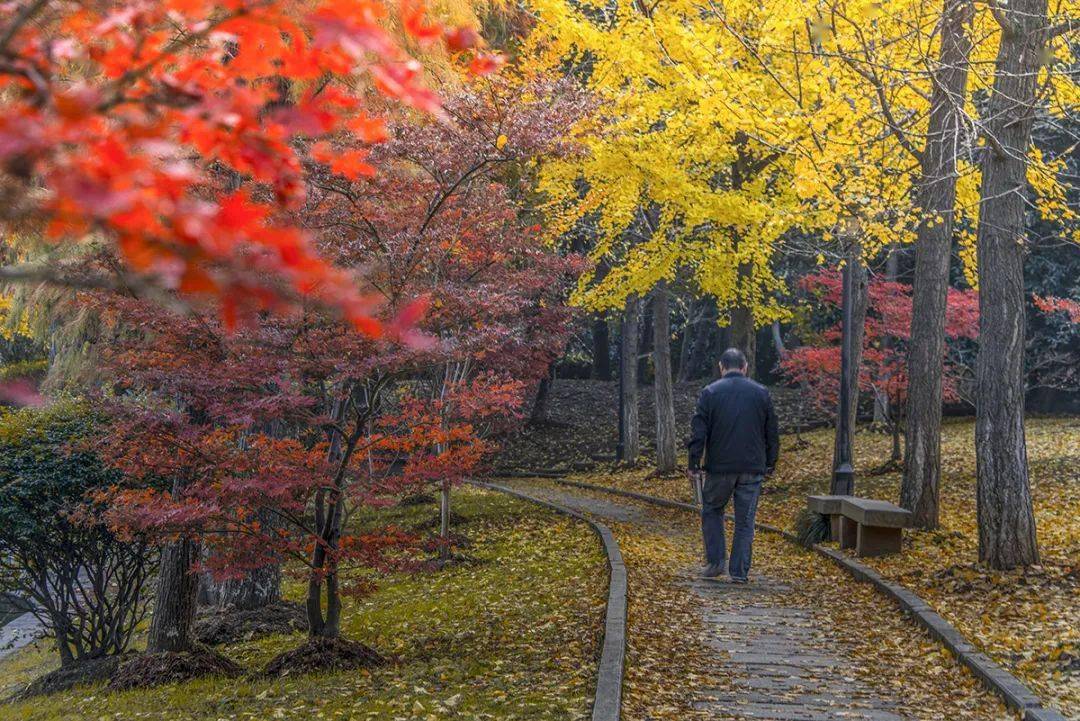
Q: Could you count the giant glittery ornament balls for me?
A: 0